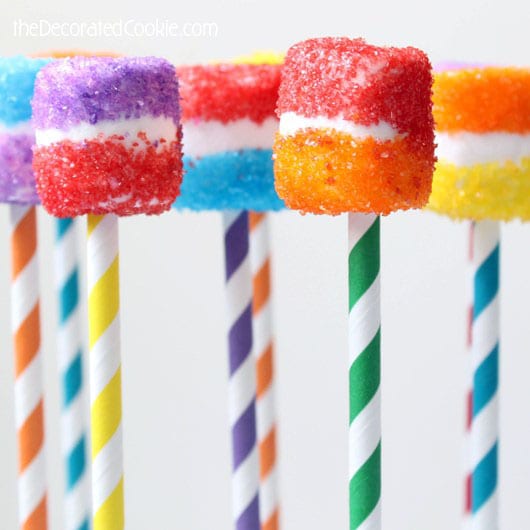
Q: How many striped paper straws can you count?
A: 8